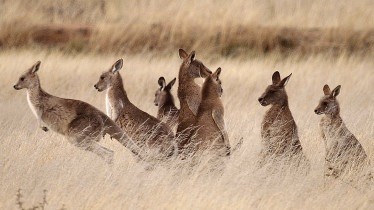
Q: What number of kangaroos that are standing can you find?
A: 6